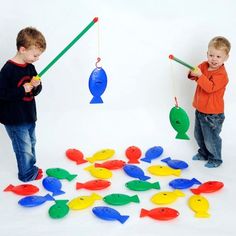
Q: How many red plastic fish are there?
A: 7